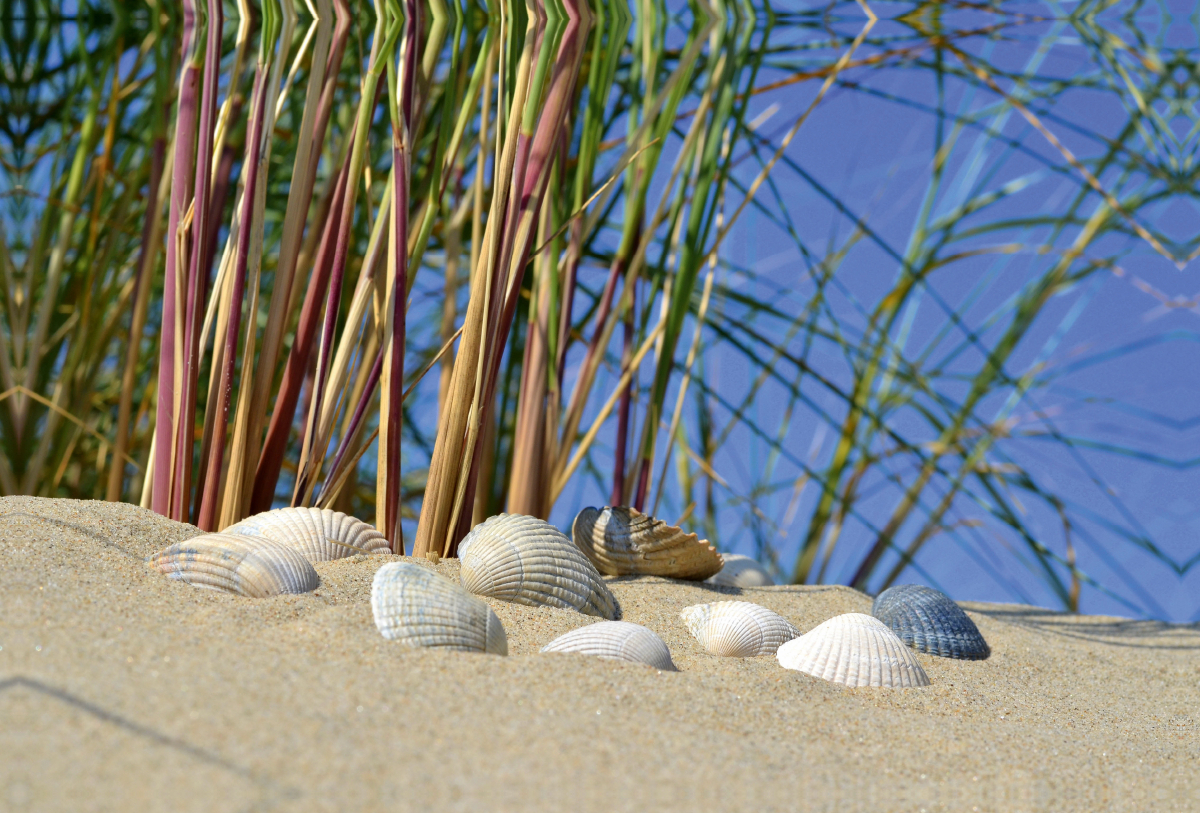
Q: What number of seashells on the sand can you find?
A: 10